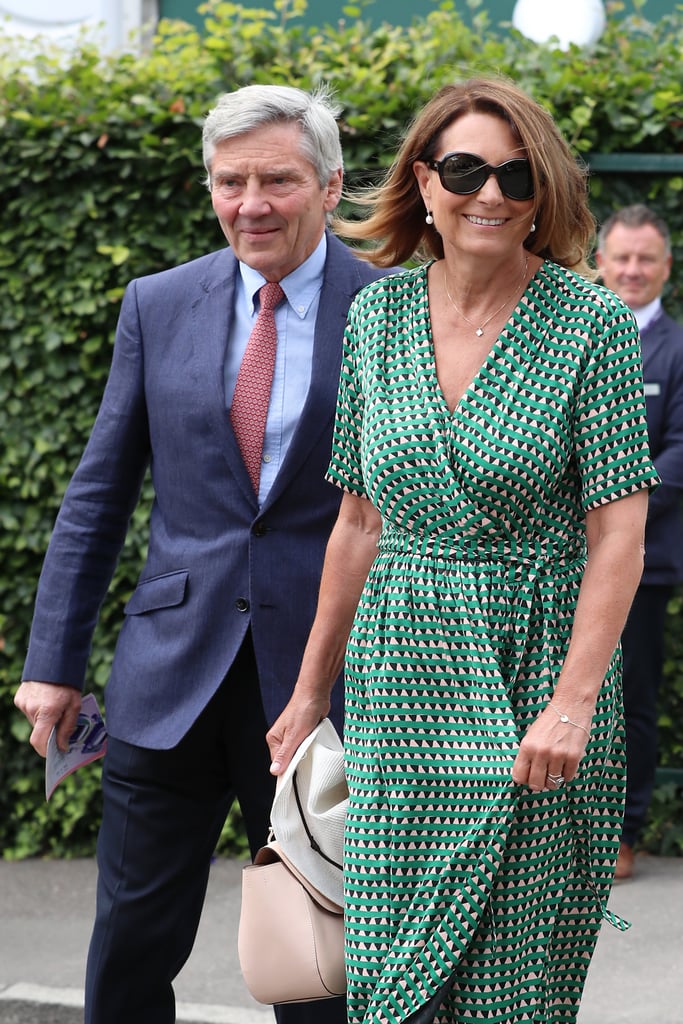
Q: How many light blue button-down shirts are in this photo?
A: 1